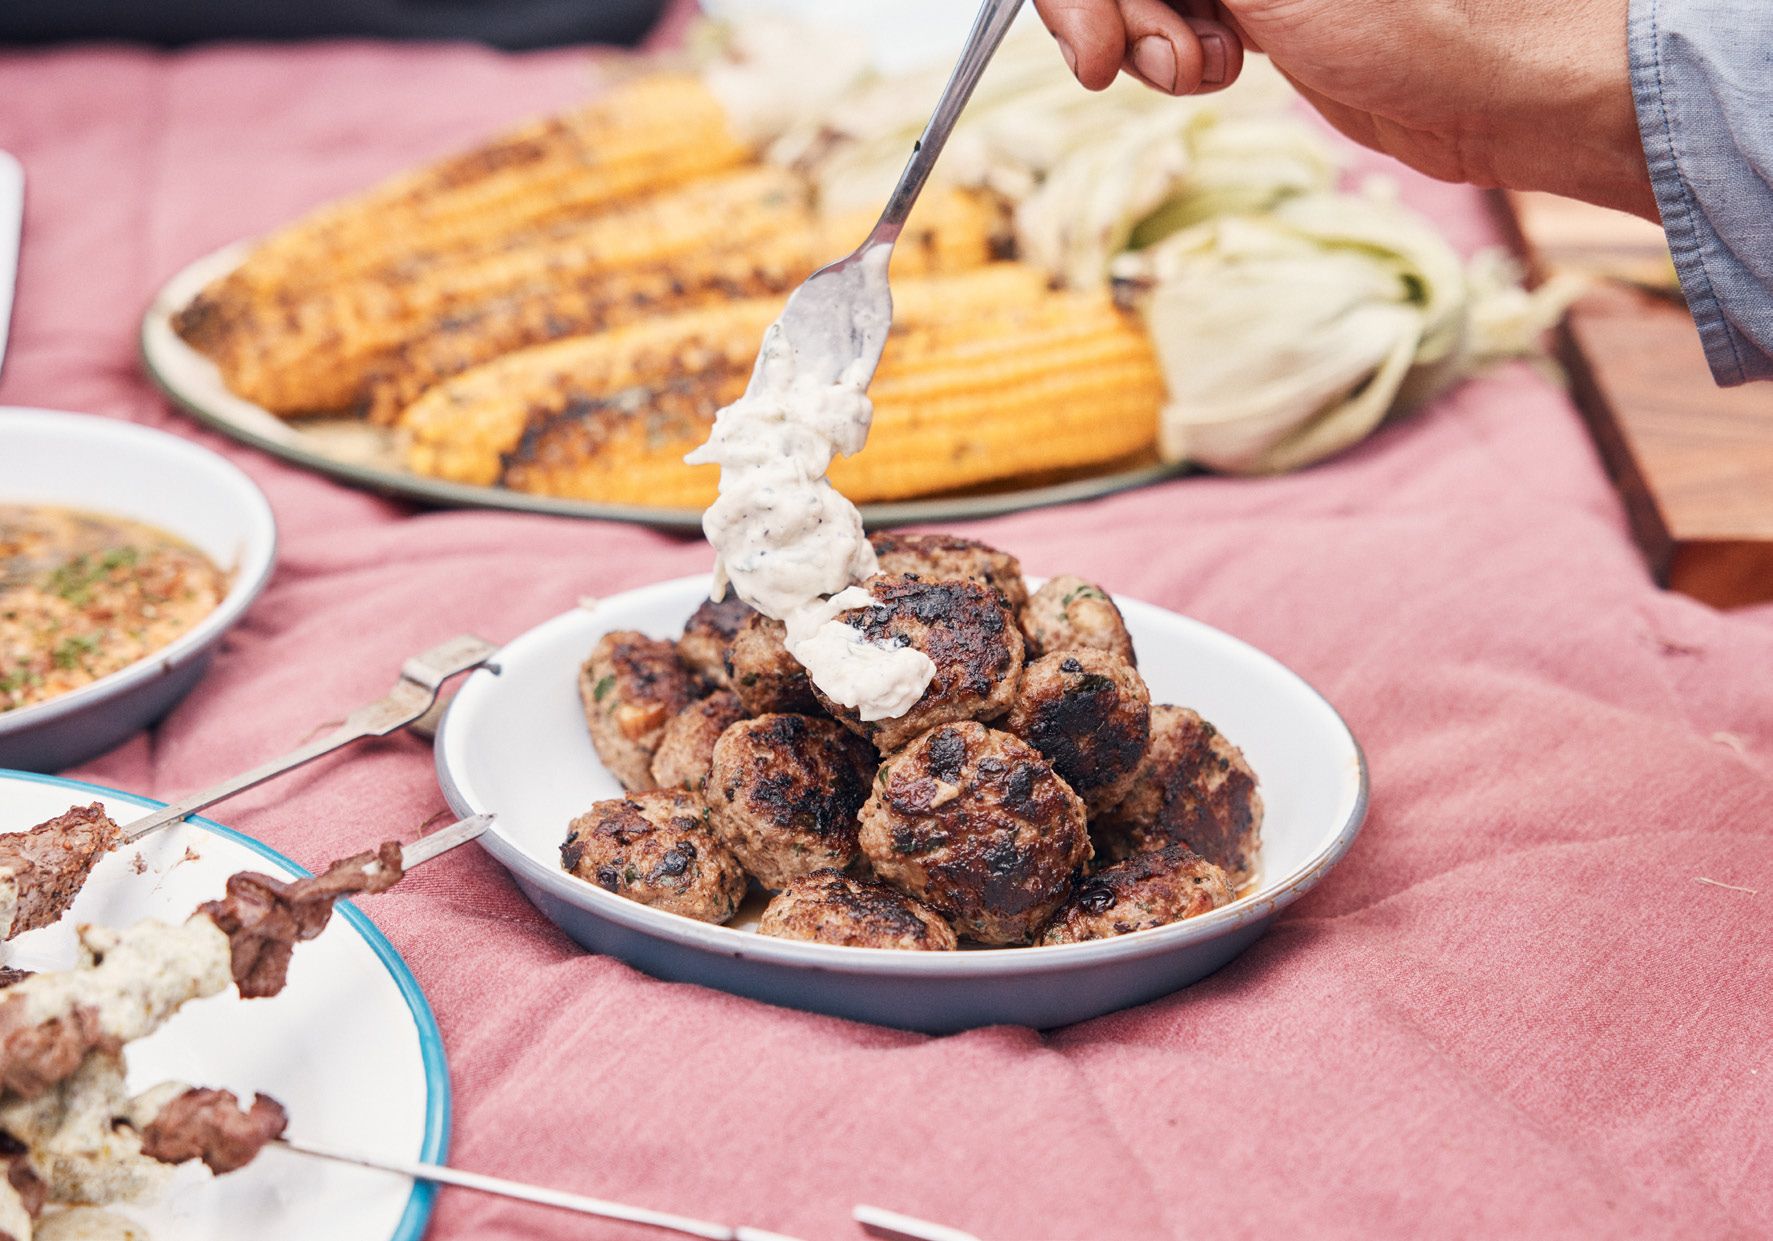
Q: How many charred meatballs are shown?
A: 14